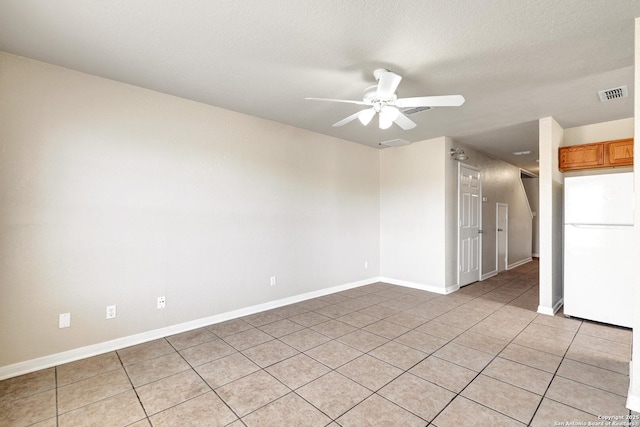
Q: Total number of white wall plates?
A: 5